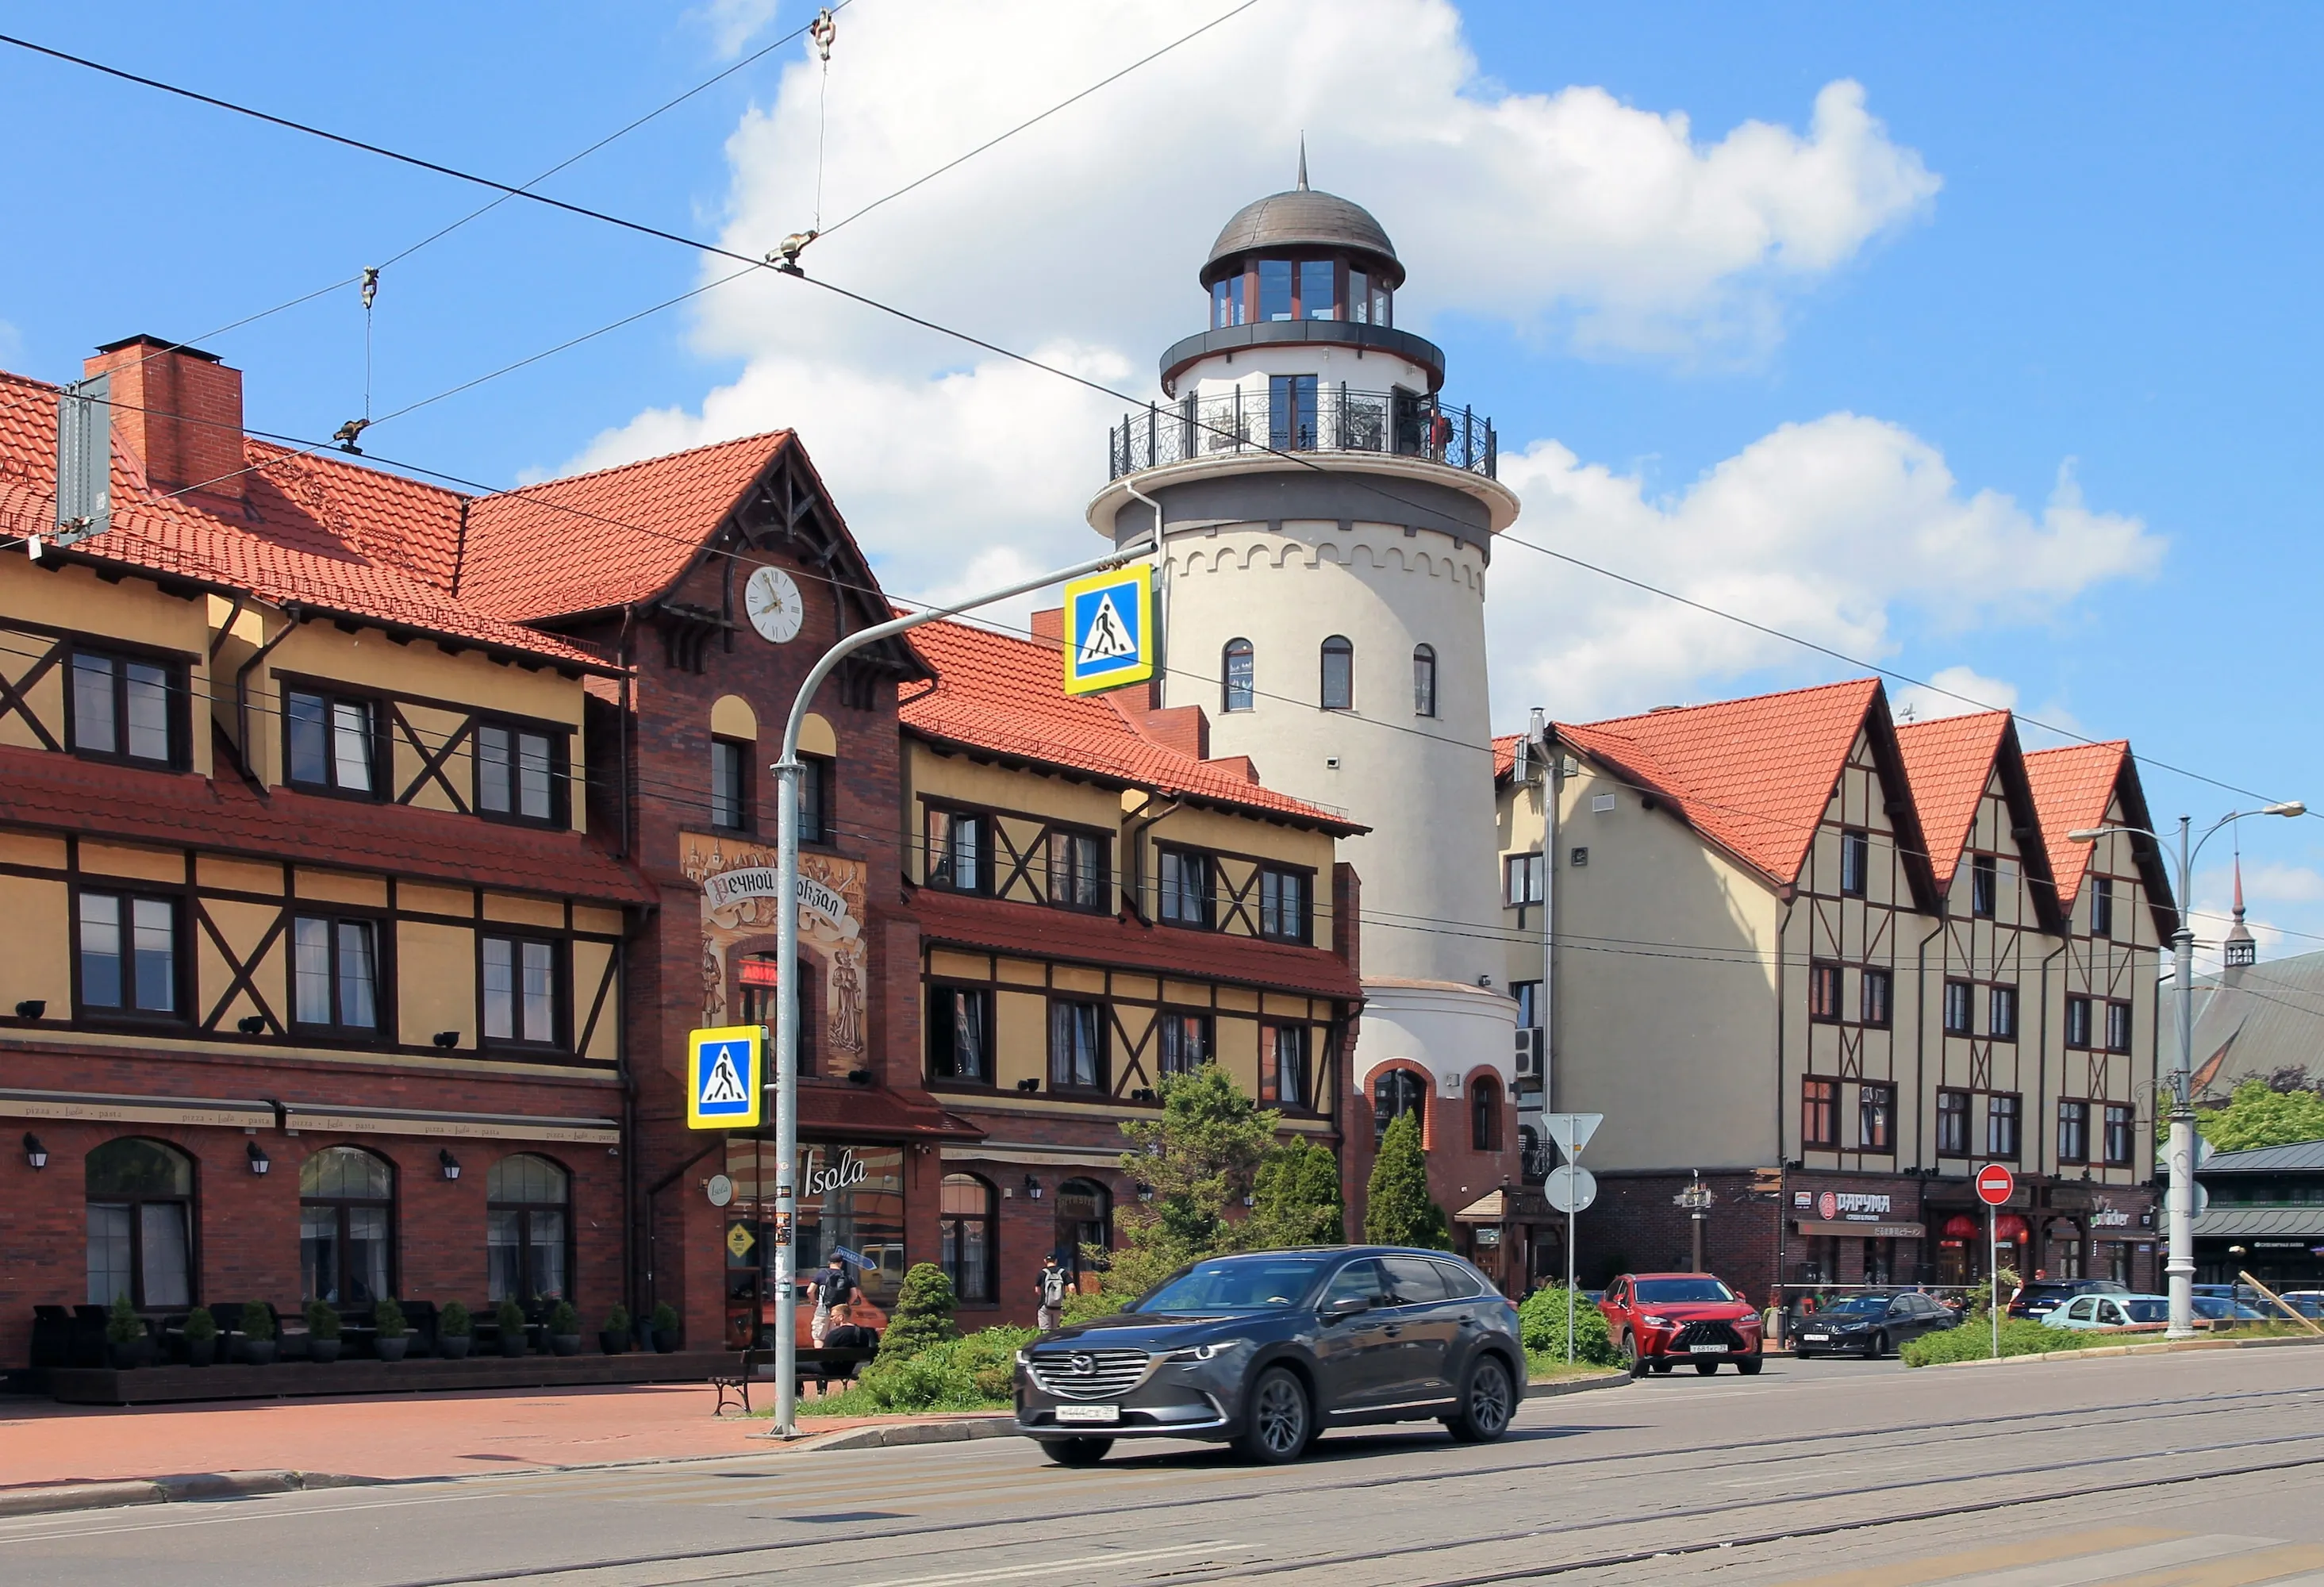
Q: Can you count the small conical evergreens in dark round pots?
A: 10